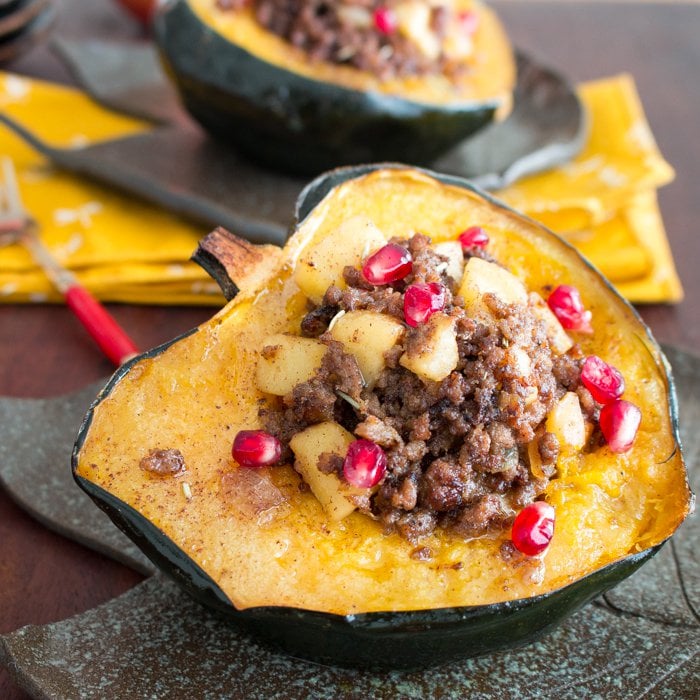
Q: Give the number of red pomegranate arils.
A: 11